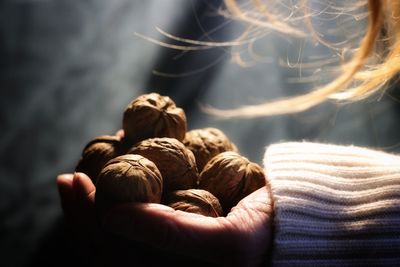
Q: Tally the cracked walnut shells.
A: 0